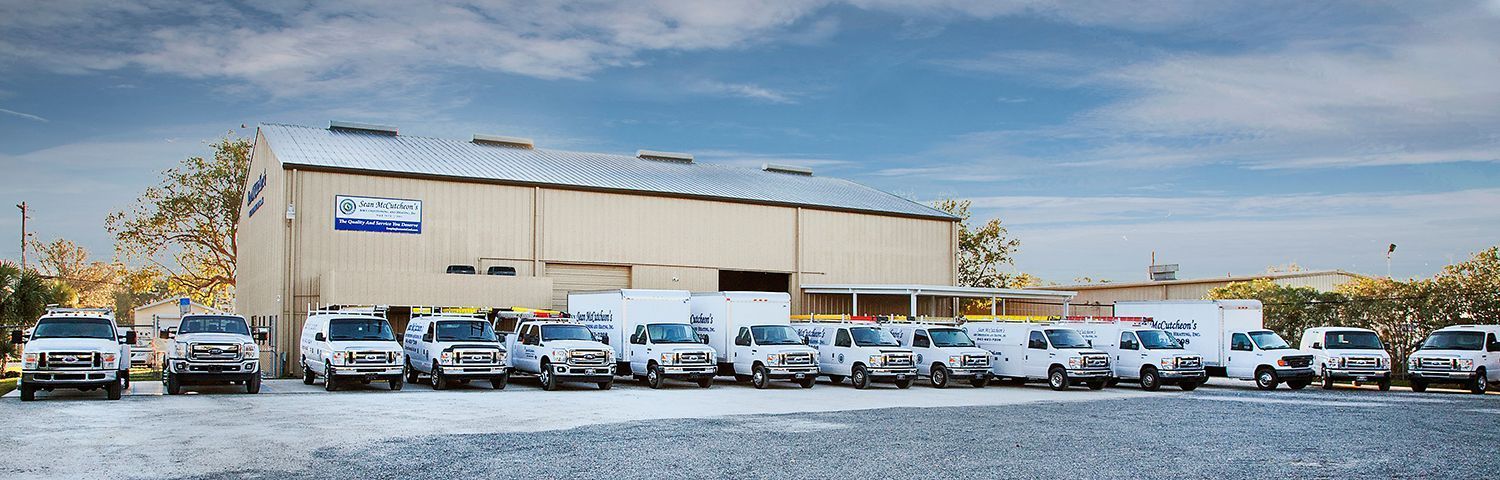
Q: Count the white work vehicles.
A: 14